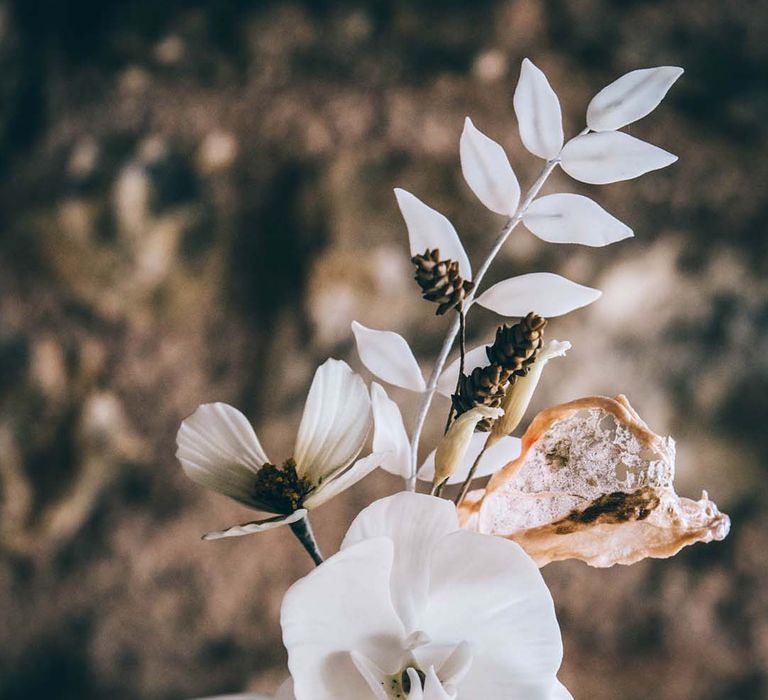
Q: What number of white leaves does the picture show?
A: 11